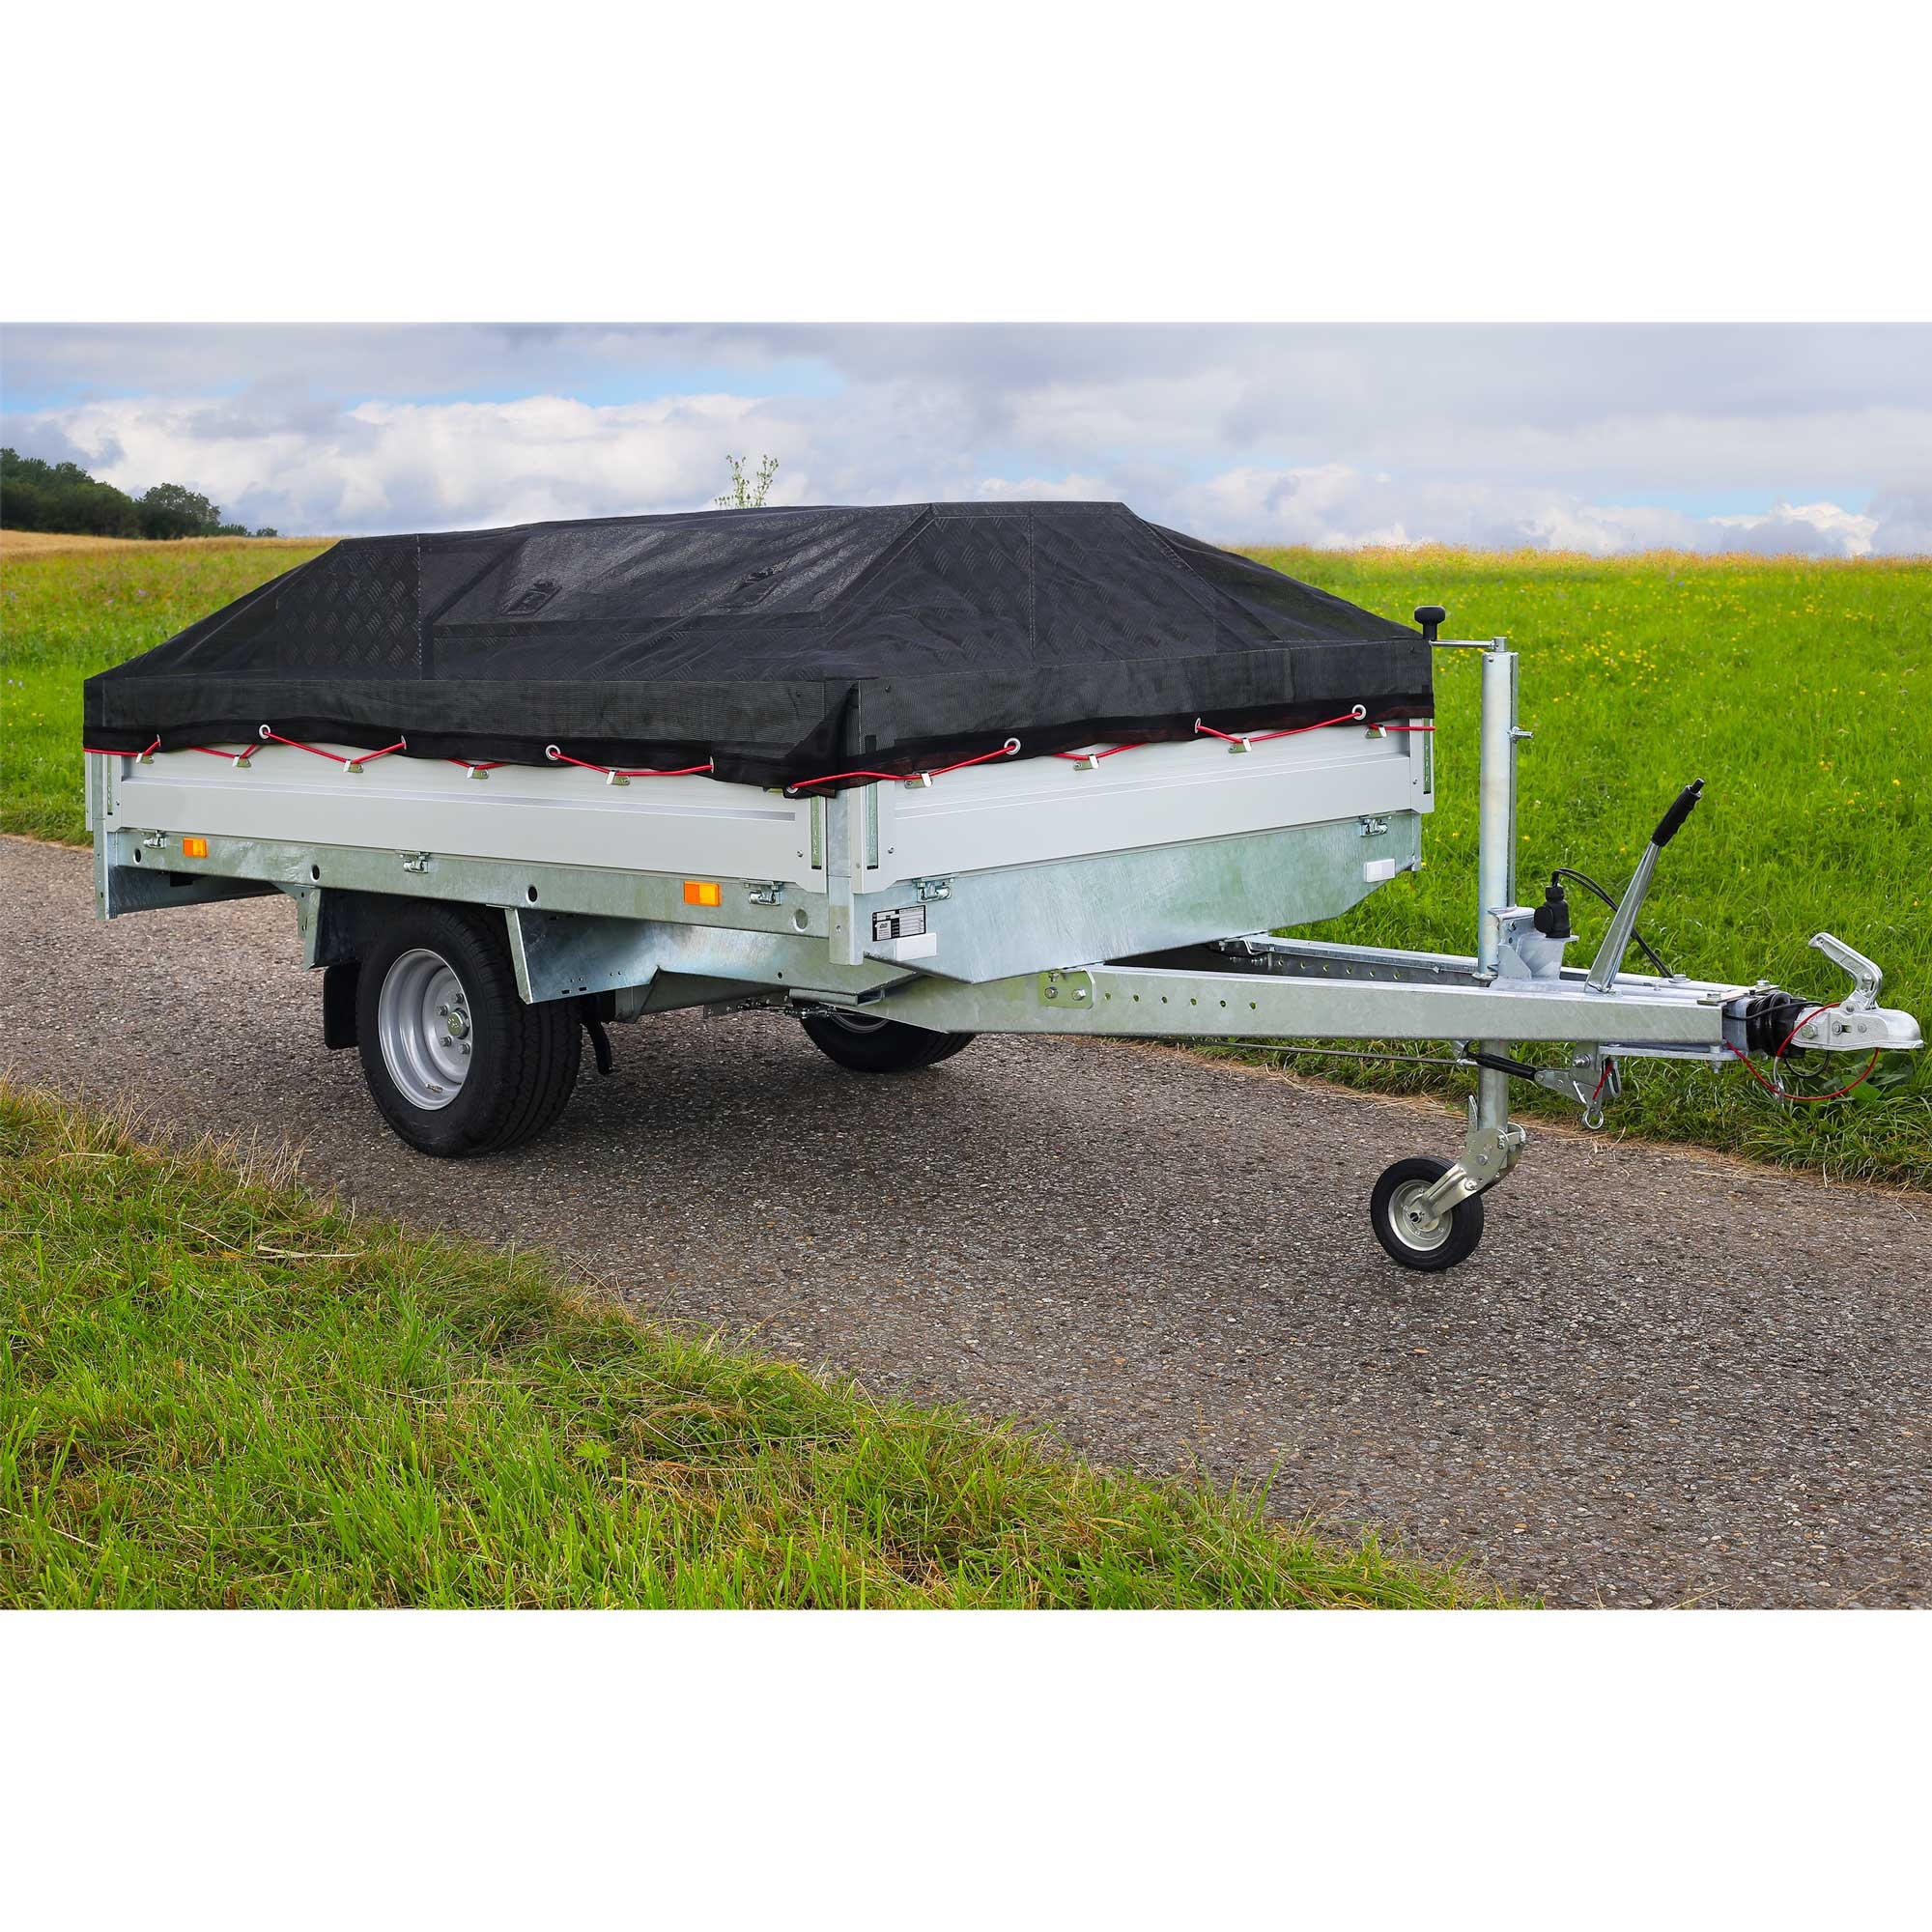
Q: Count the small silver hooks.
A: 9